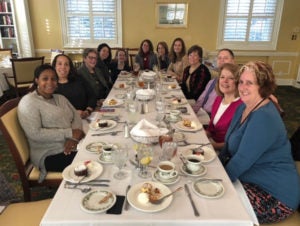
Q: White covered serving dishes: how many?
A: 3